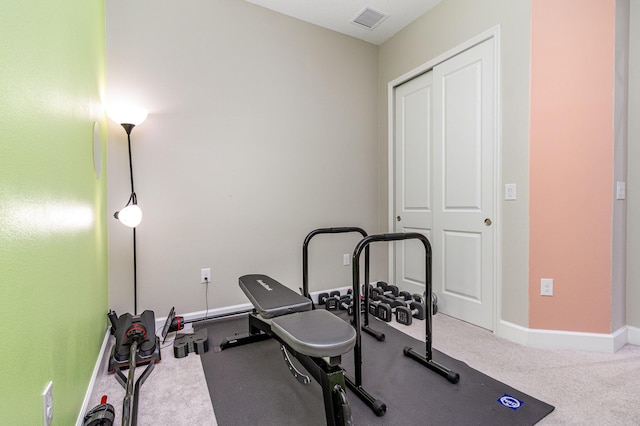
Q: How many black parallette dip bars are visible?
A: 2